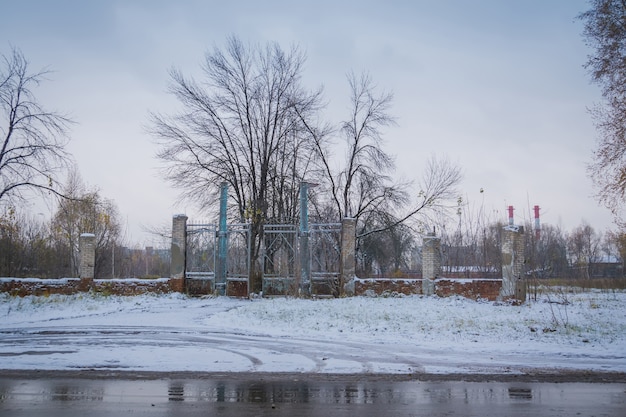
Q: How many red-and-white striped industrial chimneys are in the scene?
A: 2